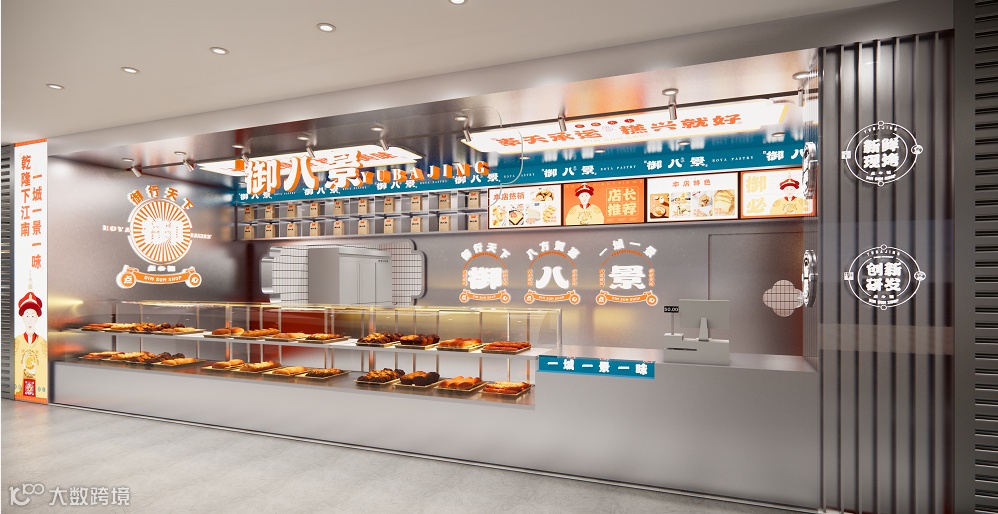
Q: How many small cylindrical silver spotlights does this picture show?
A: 9